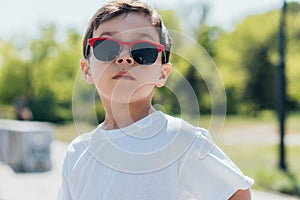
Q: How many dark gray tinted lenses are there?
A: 2